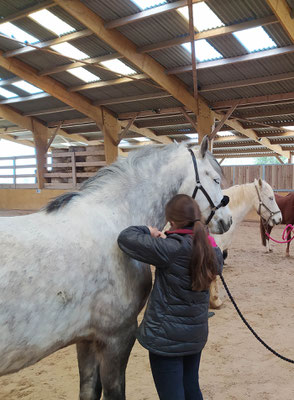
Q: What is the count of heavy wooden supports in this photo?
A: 3